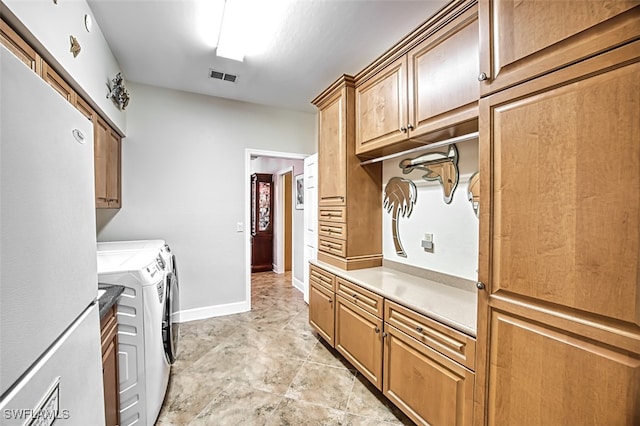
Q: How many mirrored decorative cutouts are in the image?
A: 3